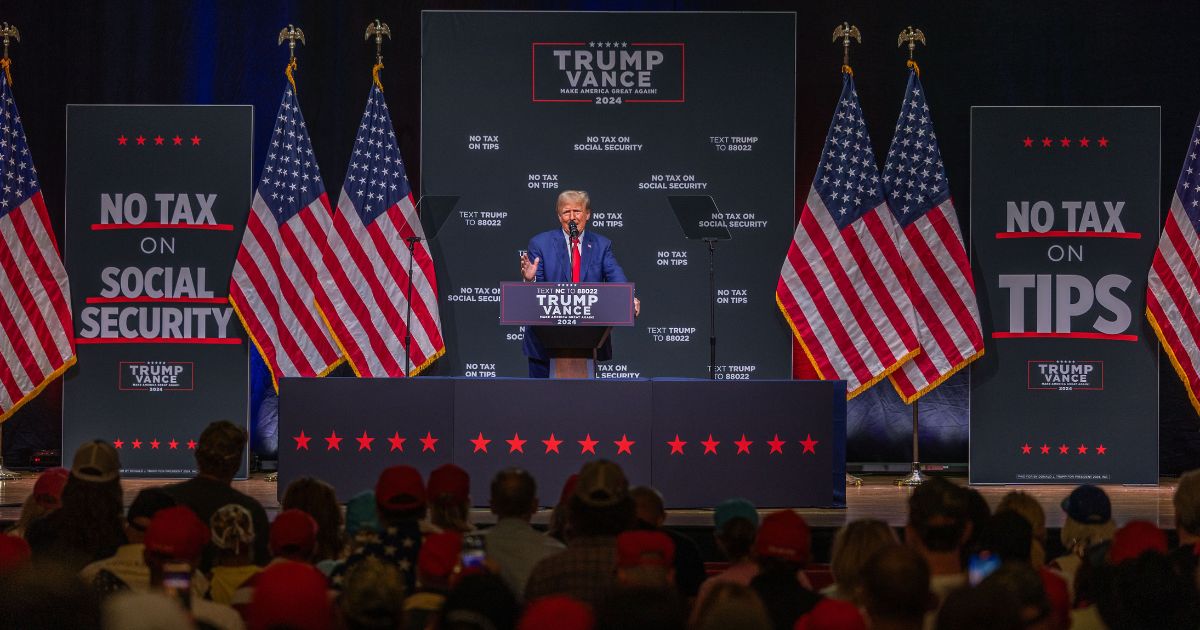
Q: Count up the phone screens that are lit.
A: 3